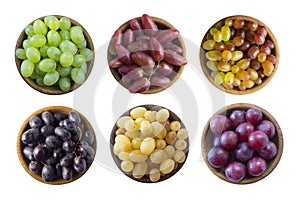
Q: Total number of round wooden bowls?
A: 6